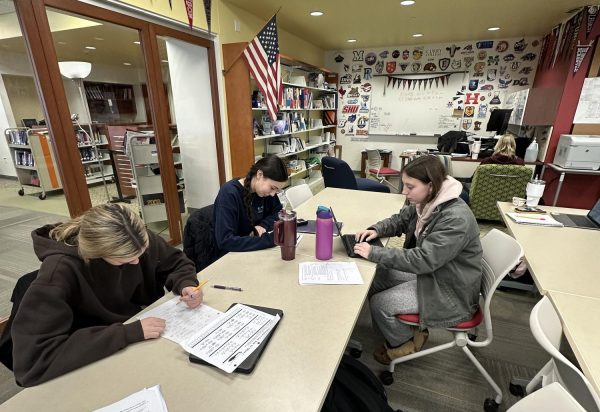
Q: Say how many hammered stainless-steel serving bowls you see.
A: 0